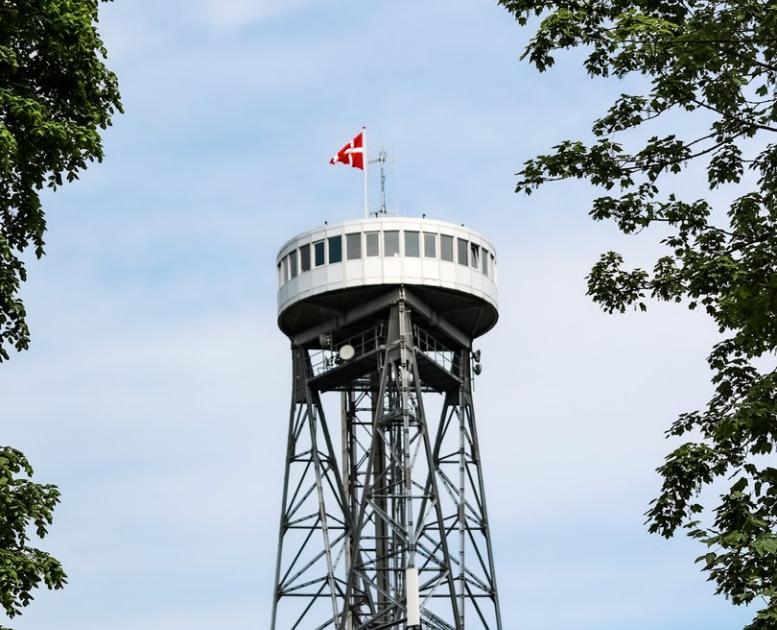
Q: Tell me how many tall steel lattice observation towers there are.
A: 1